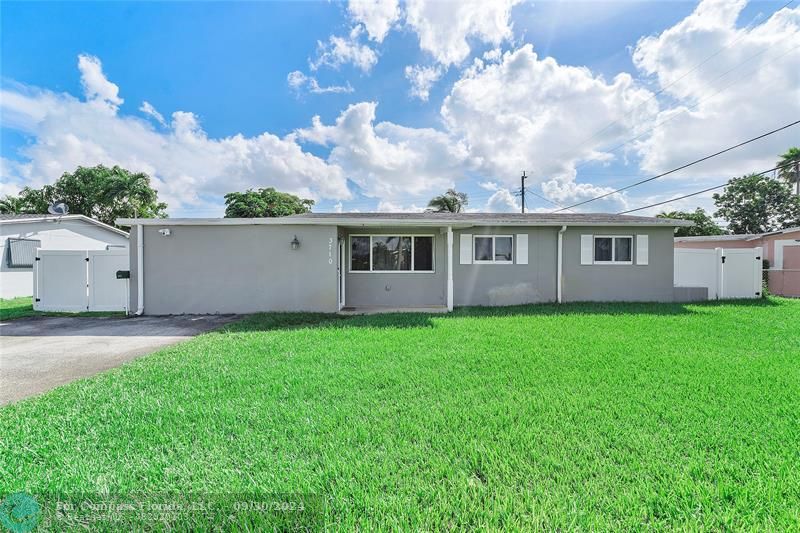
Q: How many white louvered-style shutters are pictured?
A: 4